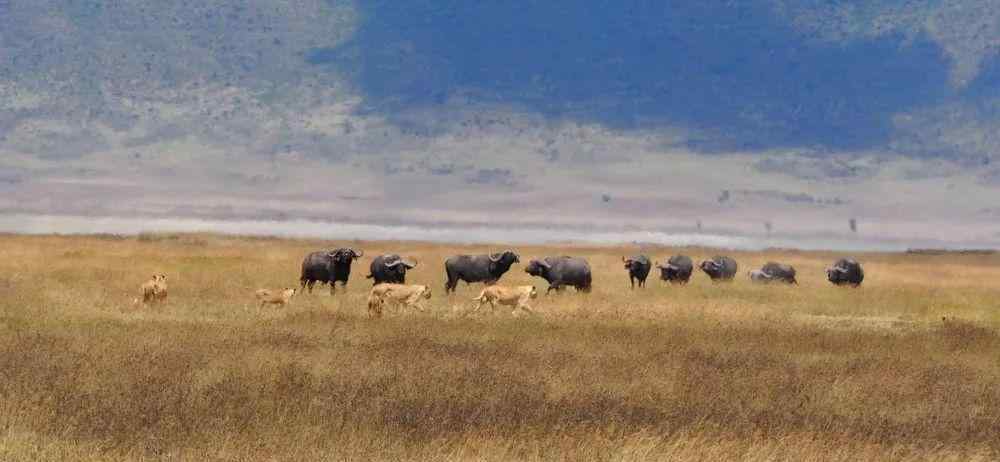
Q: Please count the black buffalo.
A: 9